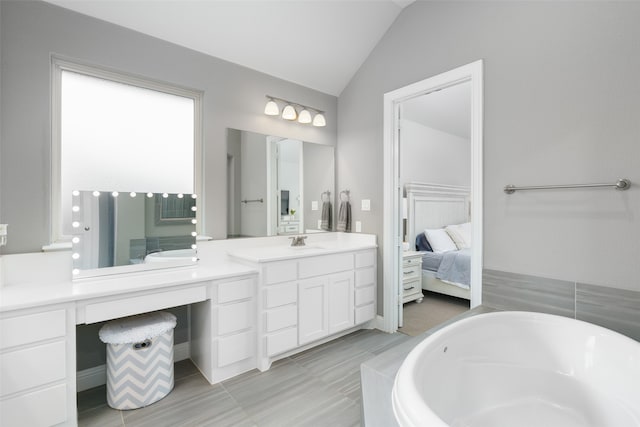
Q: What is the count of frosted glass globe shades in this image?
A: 4